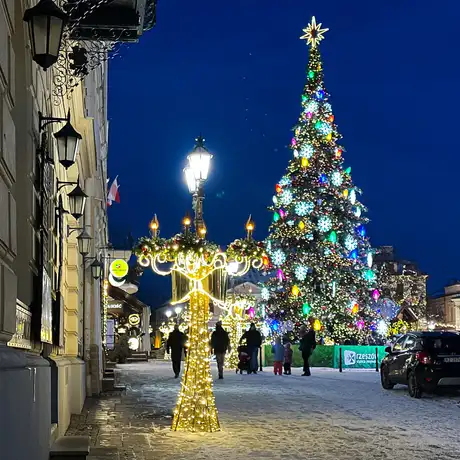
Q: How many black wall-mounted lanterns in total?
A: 5